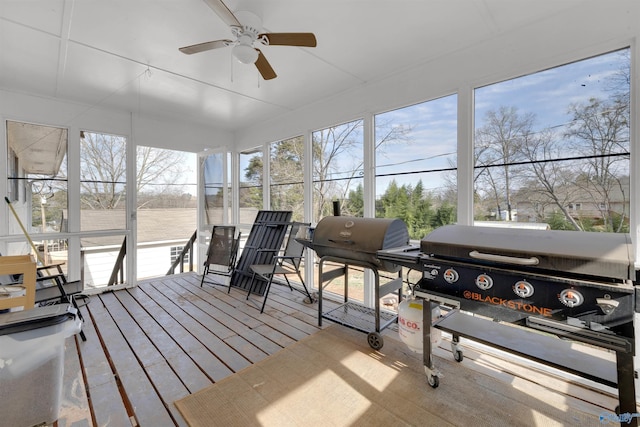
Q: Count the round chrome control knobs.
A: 4